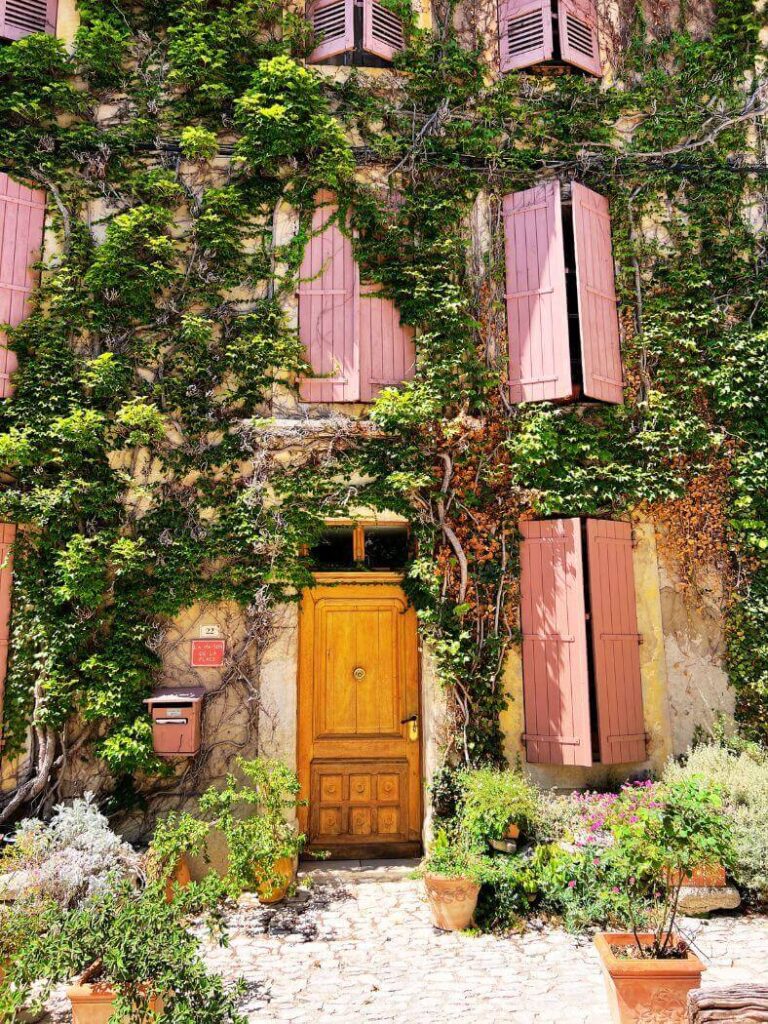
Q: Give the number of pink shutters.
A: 13